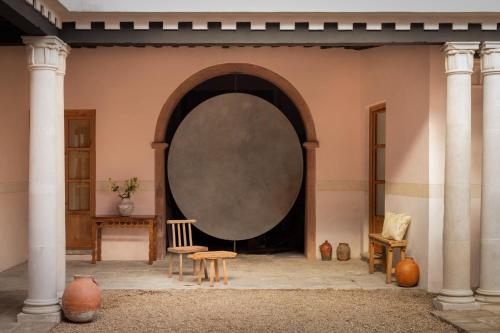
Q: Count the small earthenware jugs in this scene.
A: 2